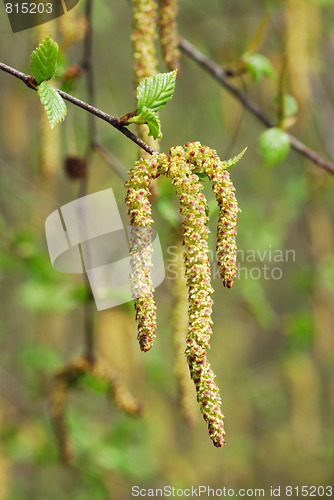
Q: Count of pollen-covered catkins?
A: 3